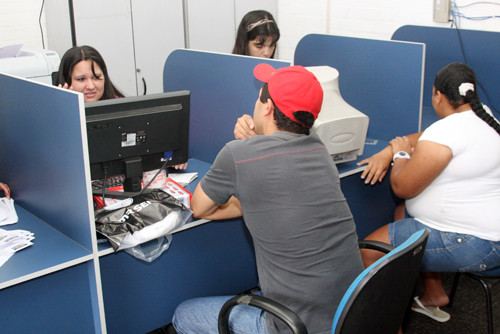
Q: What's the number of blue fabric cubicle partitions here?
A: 4